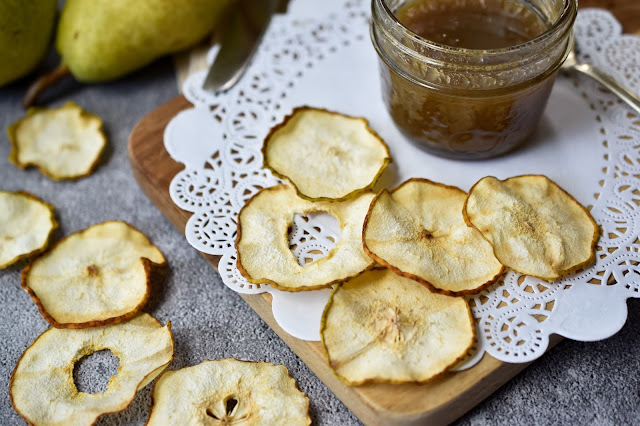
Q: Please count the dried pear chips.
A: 10